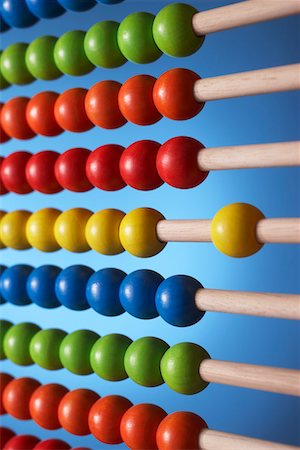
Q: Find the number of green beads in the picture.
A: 14